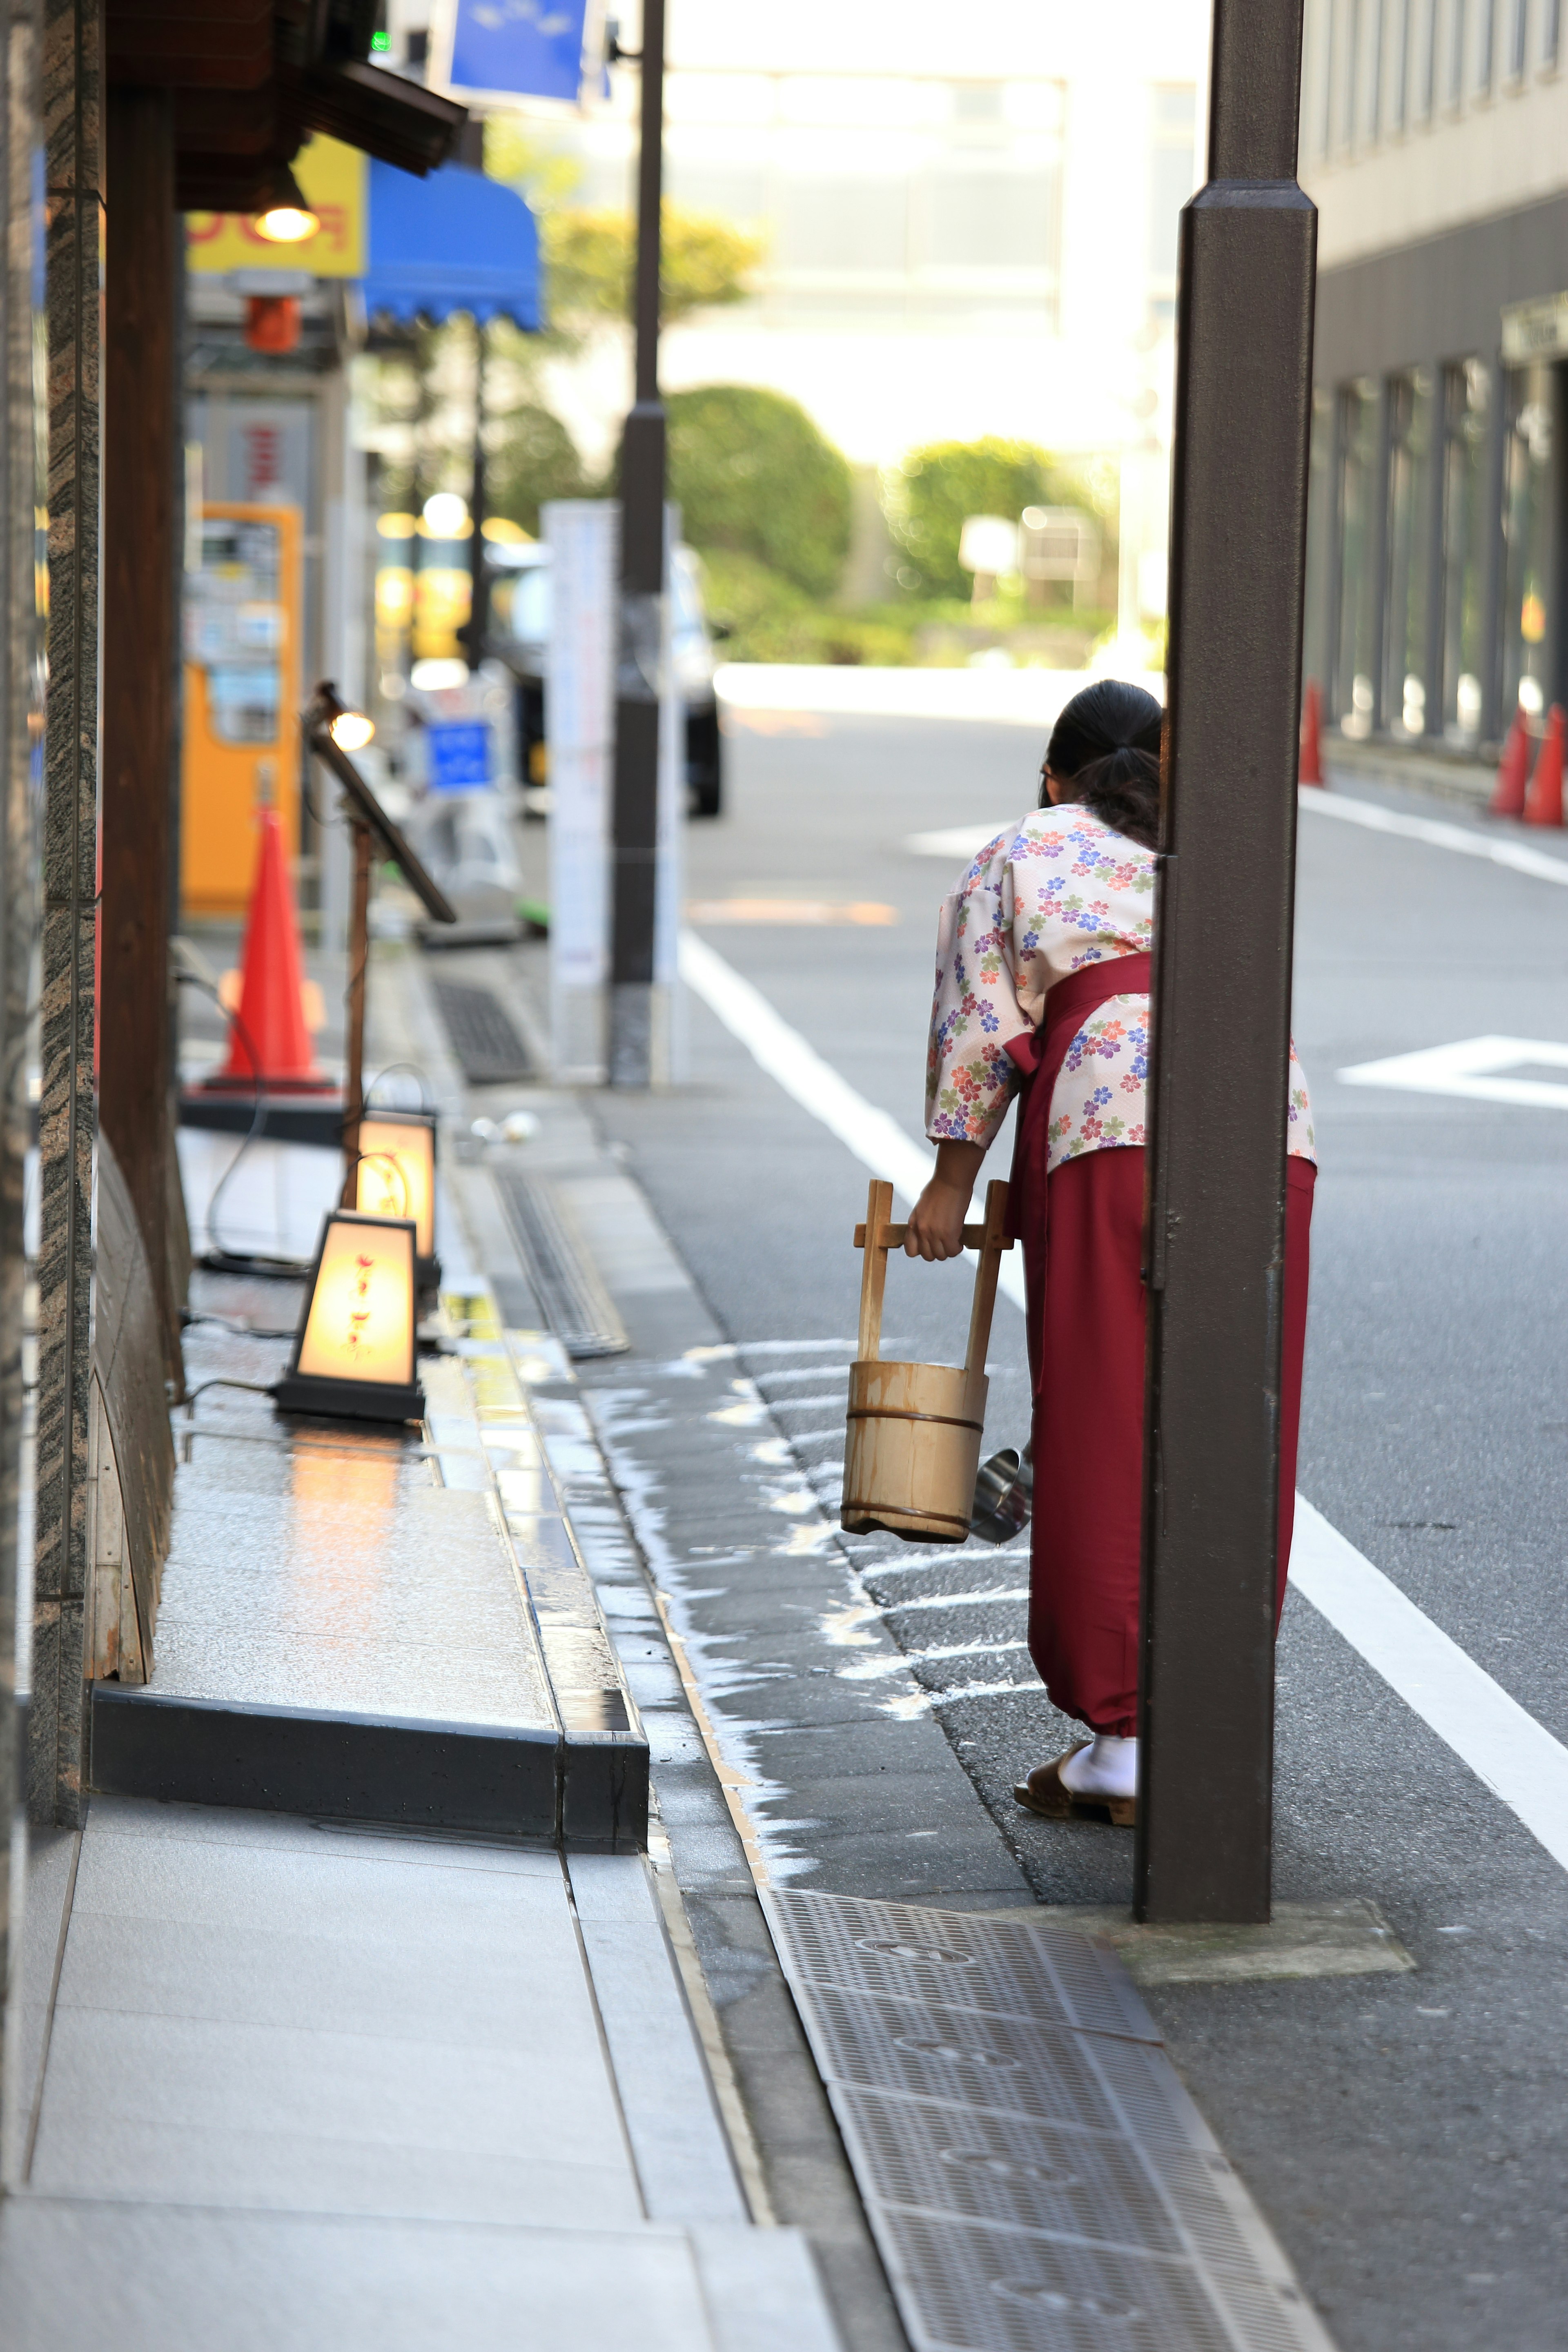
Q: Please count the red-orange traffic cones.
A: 4